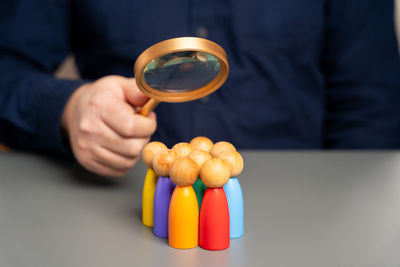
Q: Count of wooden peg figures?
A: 9